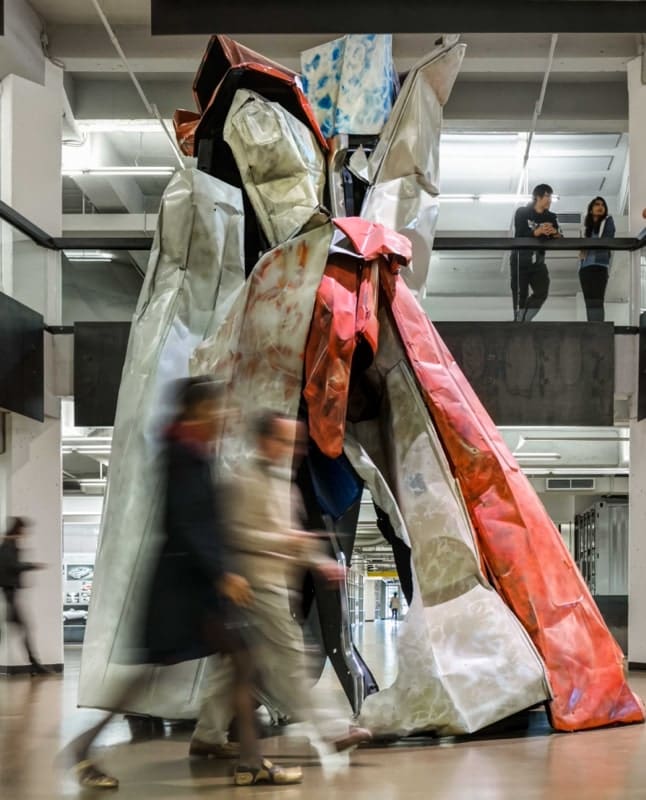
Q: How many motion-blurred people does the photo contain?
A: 3